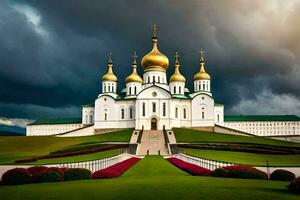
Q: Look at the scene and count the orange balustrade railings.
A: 0